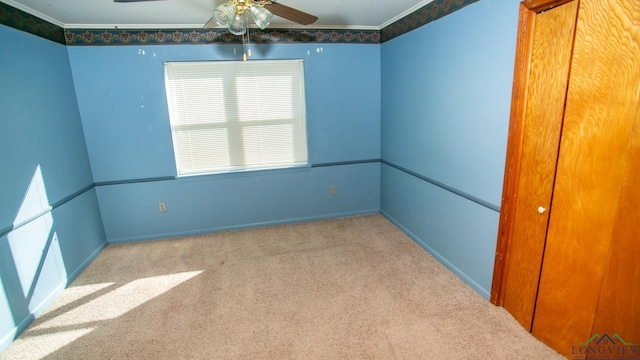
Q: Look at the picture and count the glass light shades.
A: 3